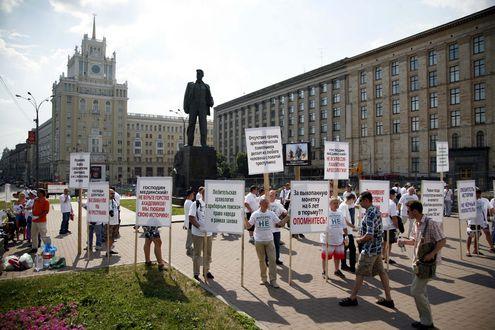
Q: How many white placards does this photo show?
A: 11